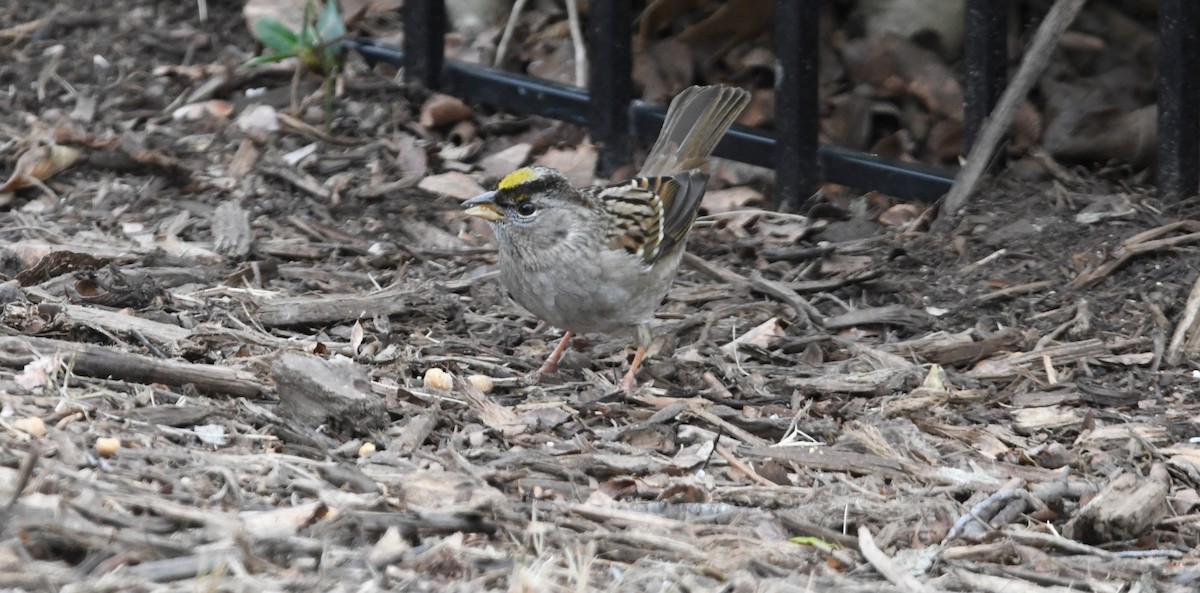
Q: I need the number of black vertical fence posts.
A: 5